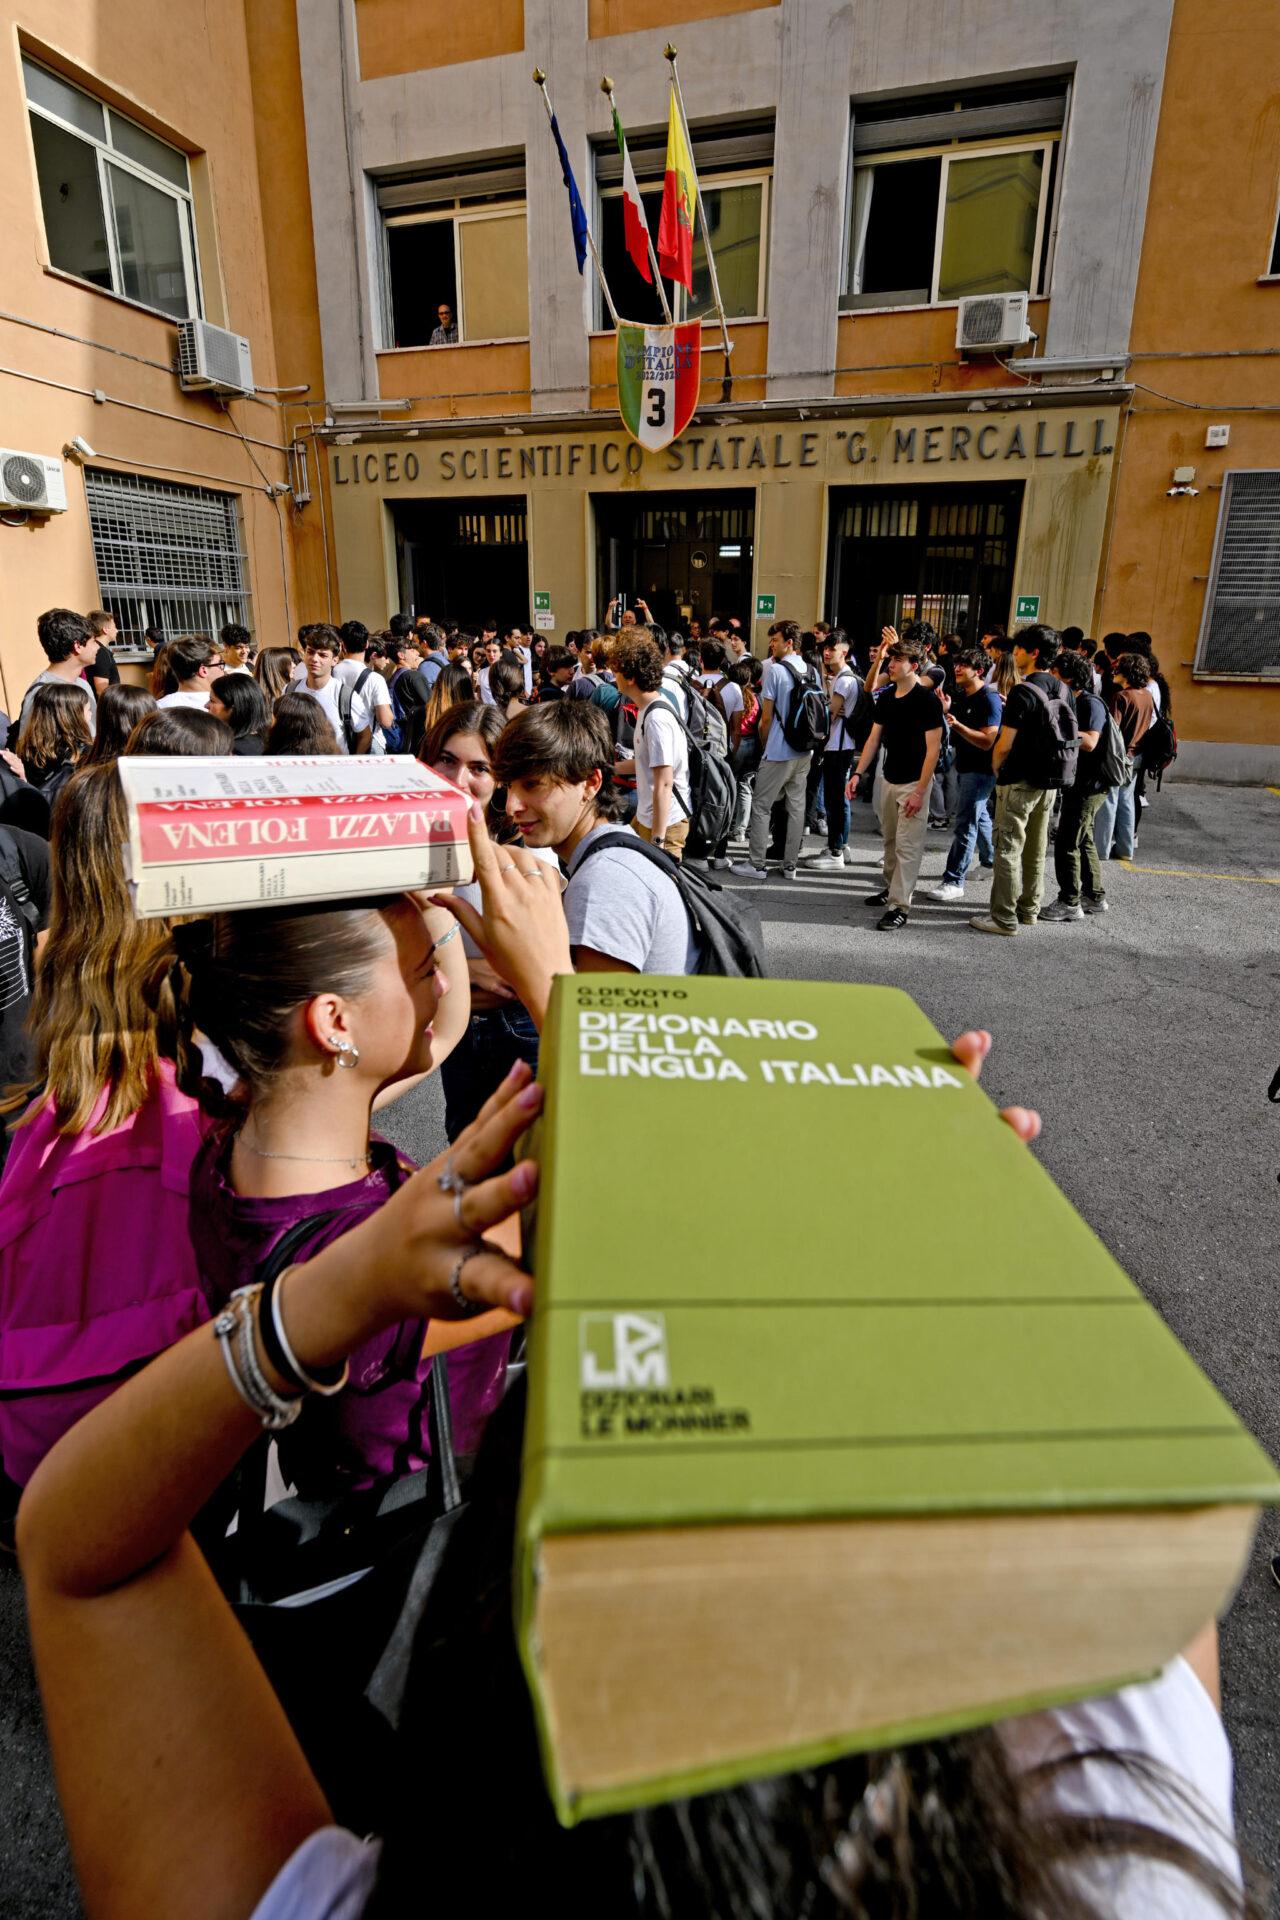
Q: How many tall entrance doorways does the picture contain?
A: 3